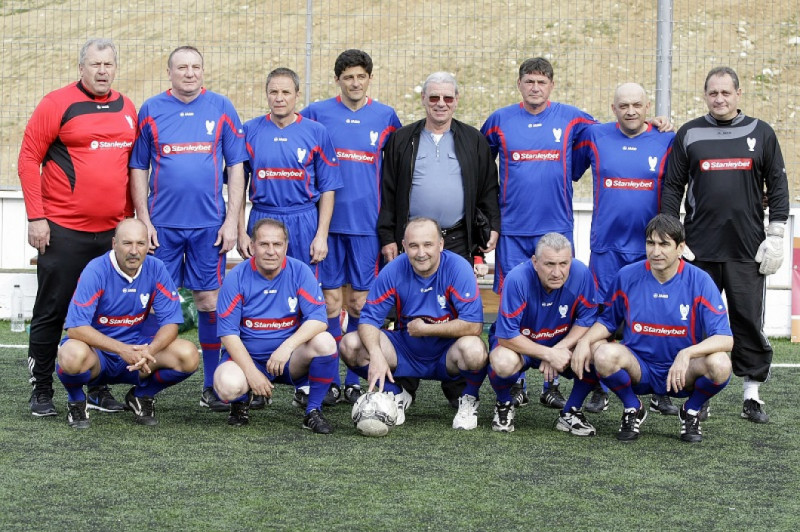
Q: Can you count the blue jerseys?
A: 10